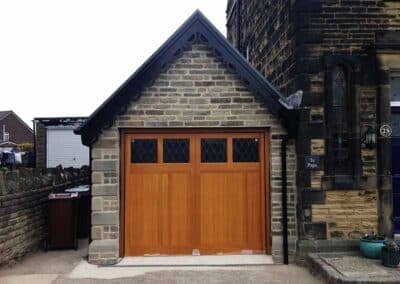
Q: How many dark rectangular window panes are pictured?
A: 4